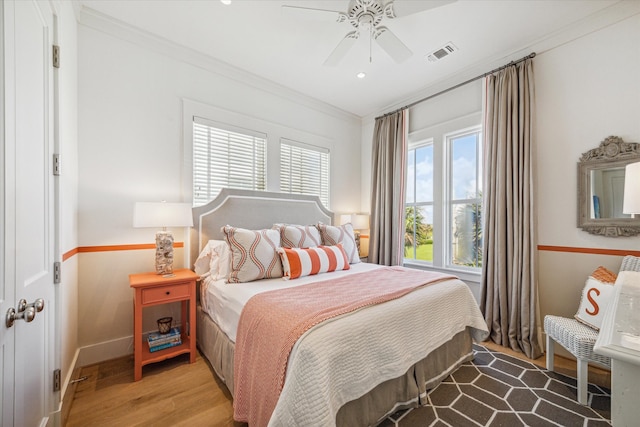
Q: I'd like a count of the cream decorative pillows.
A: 3